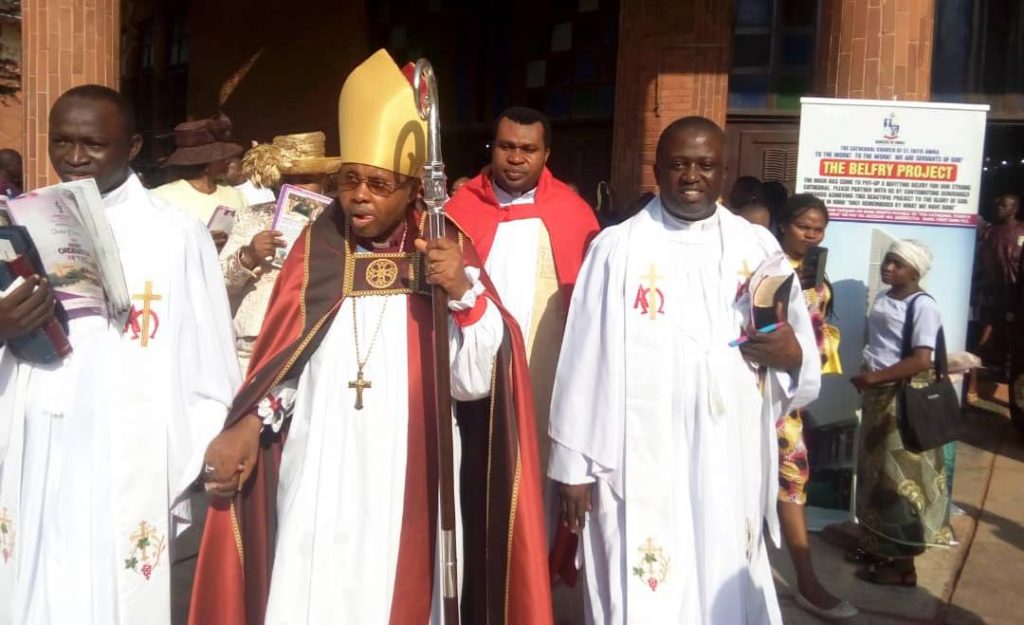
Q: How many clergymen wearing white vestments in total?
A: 2